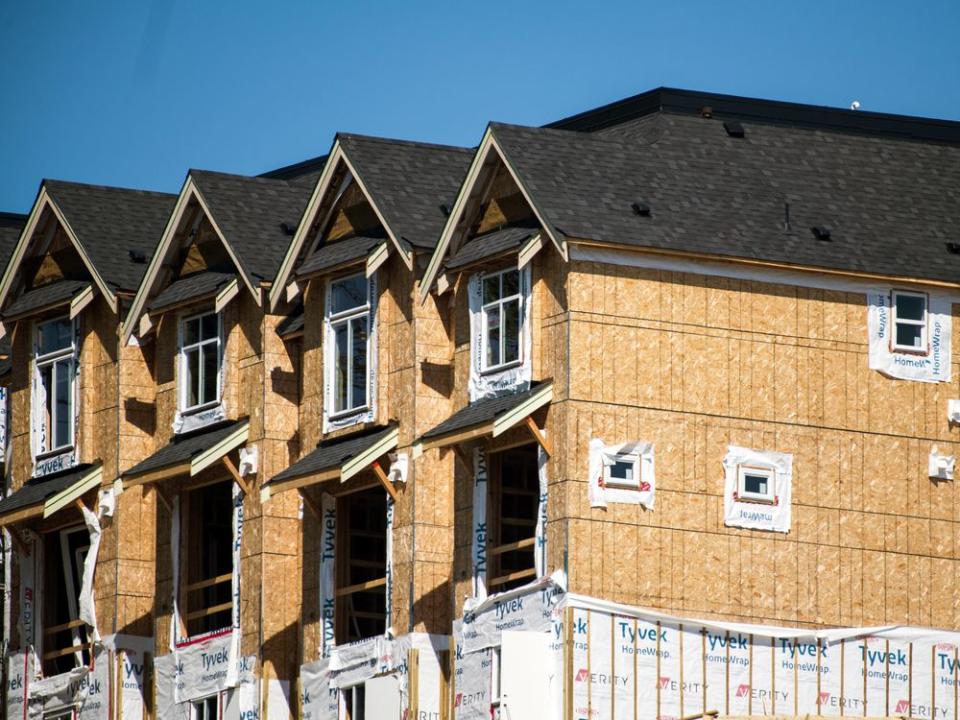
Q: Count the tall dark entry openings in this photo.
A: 4